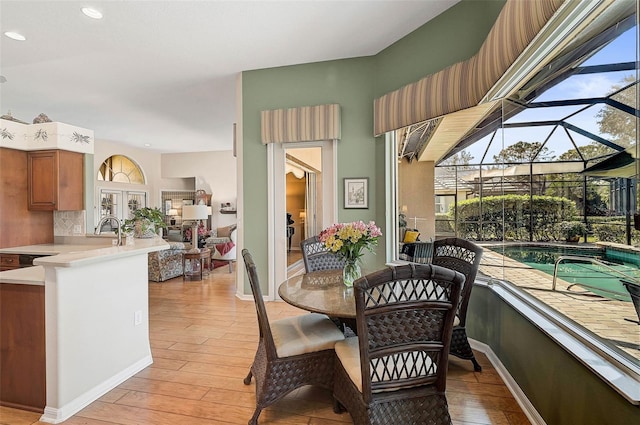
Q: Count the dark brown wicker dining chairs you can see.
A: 4